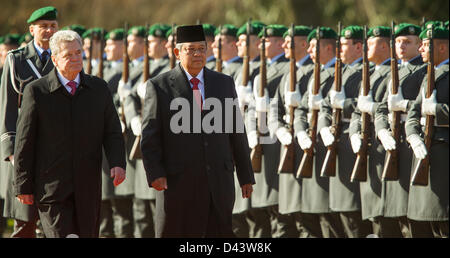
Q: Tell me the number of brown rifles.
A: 14